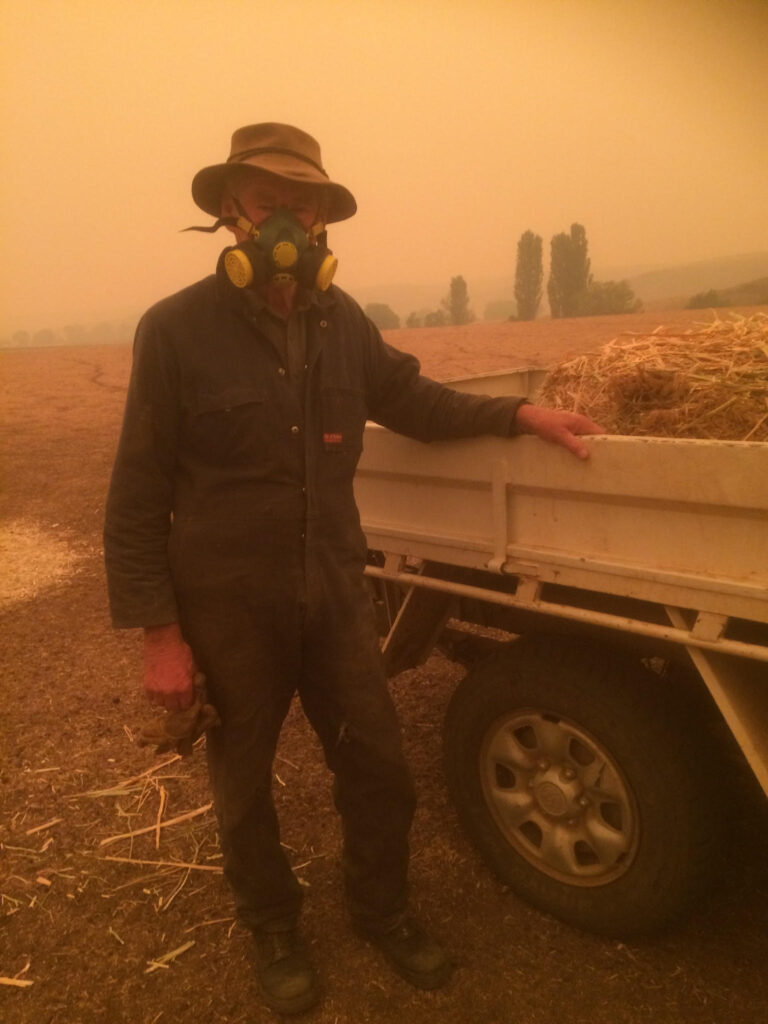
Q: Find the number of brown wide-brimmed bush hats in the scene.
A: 1